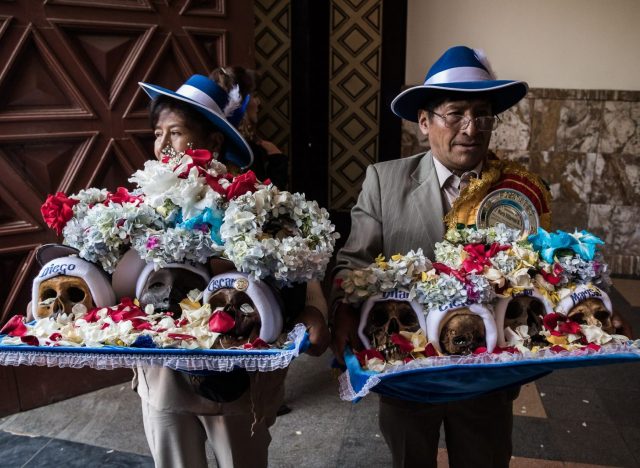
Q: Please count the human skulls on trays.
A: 7